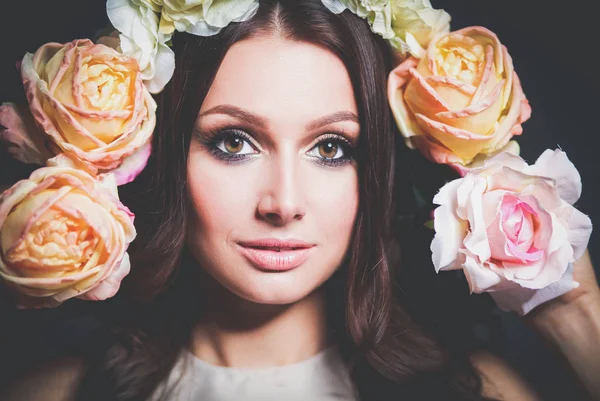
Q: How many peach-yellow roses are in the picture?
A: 3